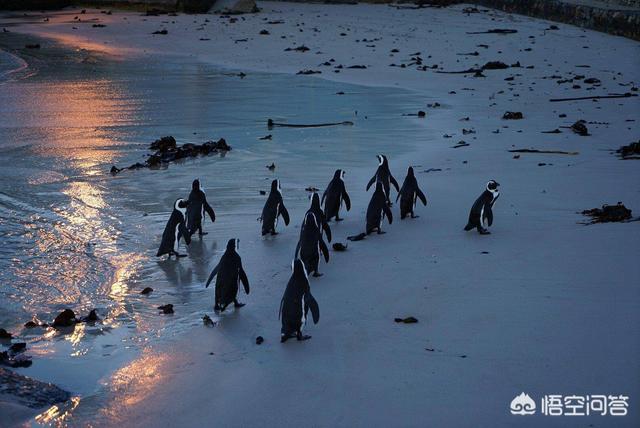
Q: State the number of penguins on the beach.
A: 12